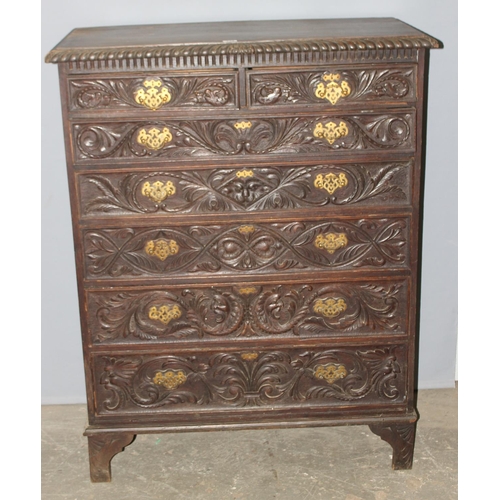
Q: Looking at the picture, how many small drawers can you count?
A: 2